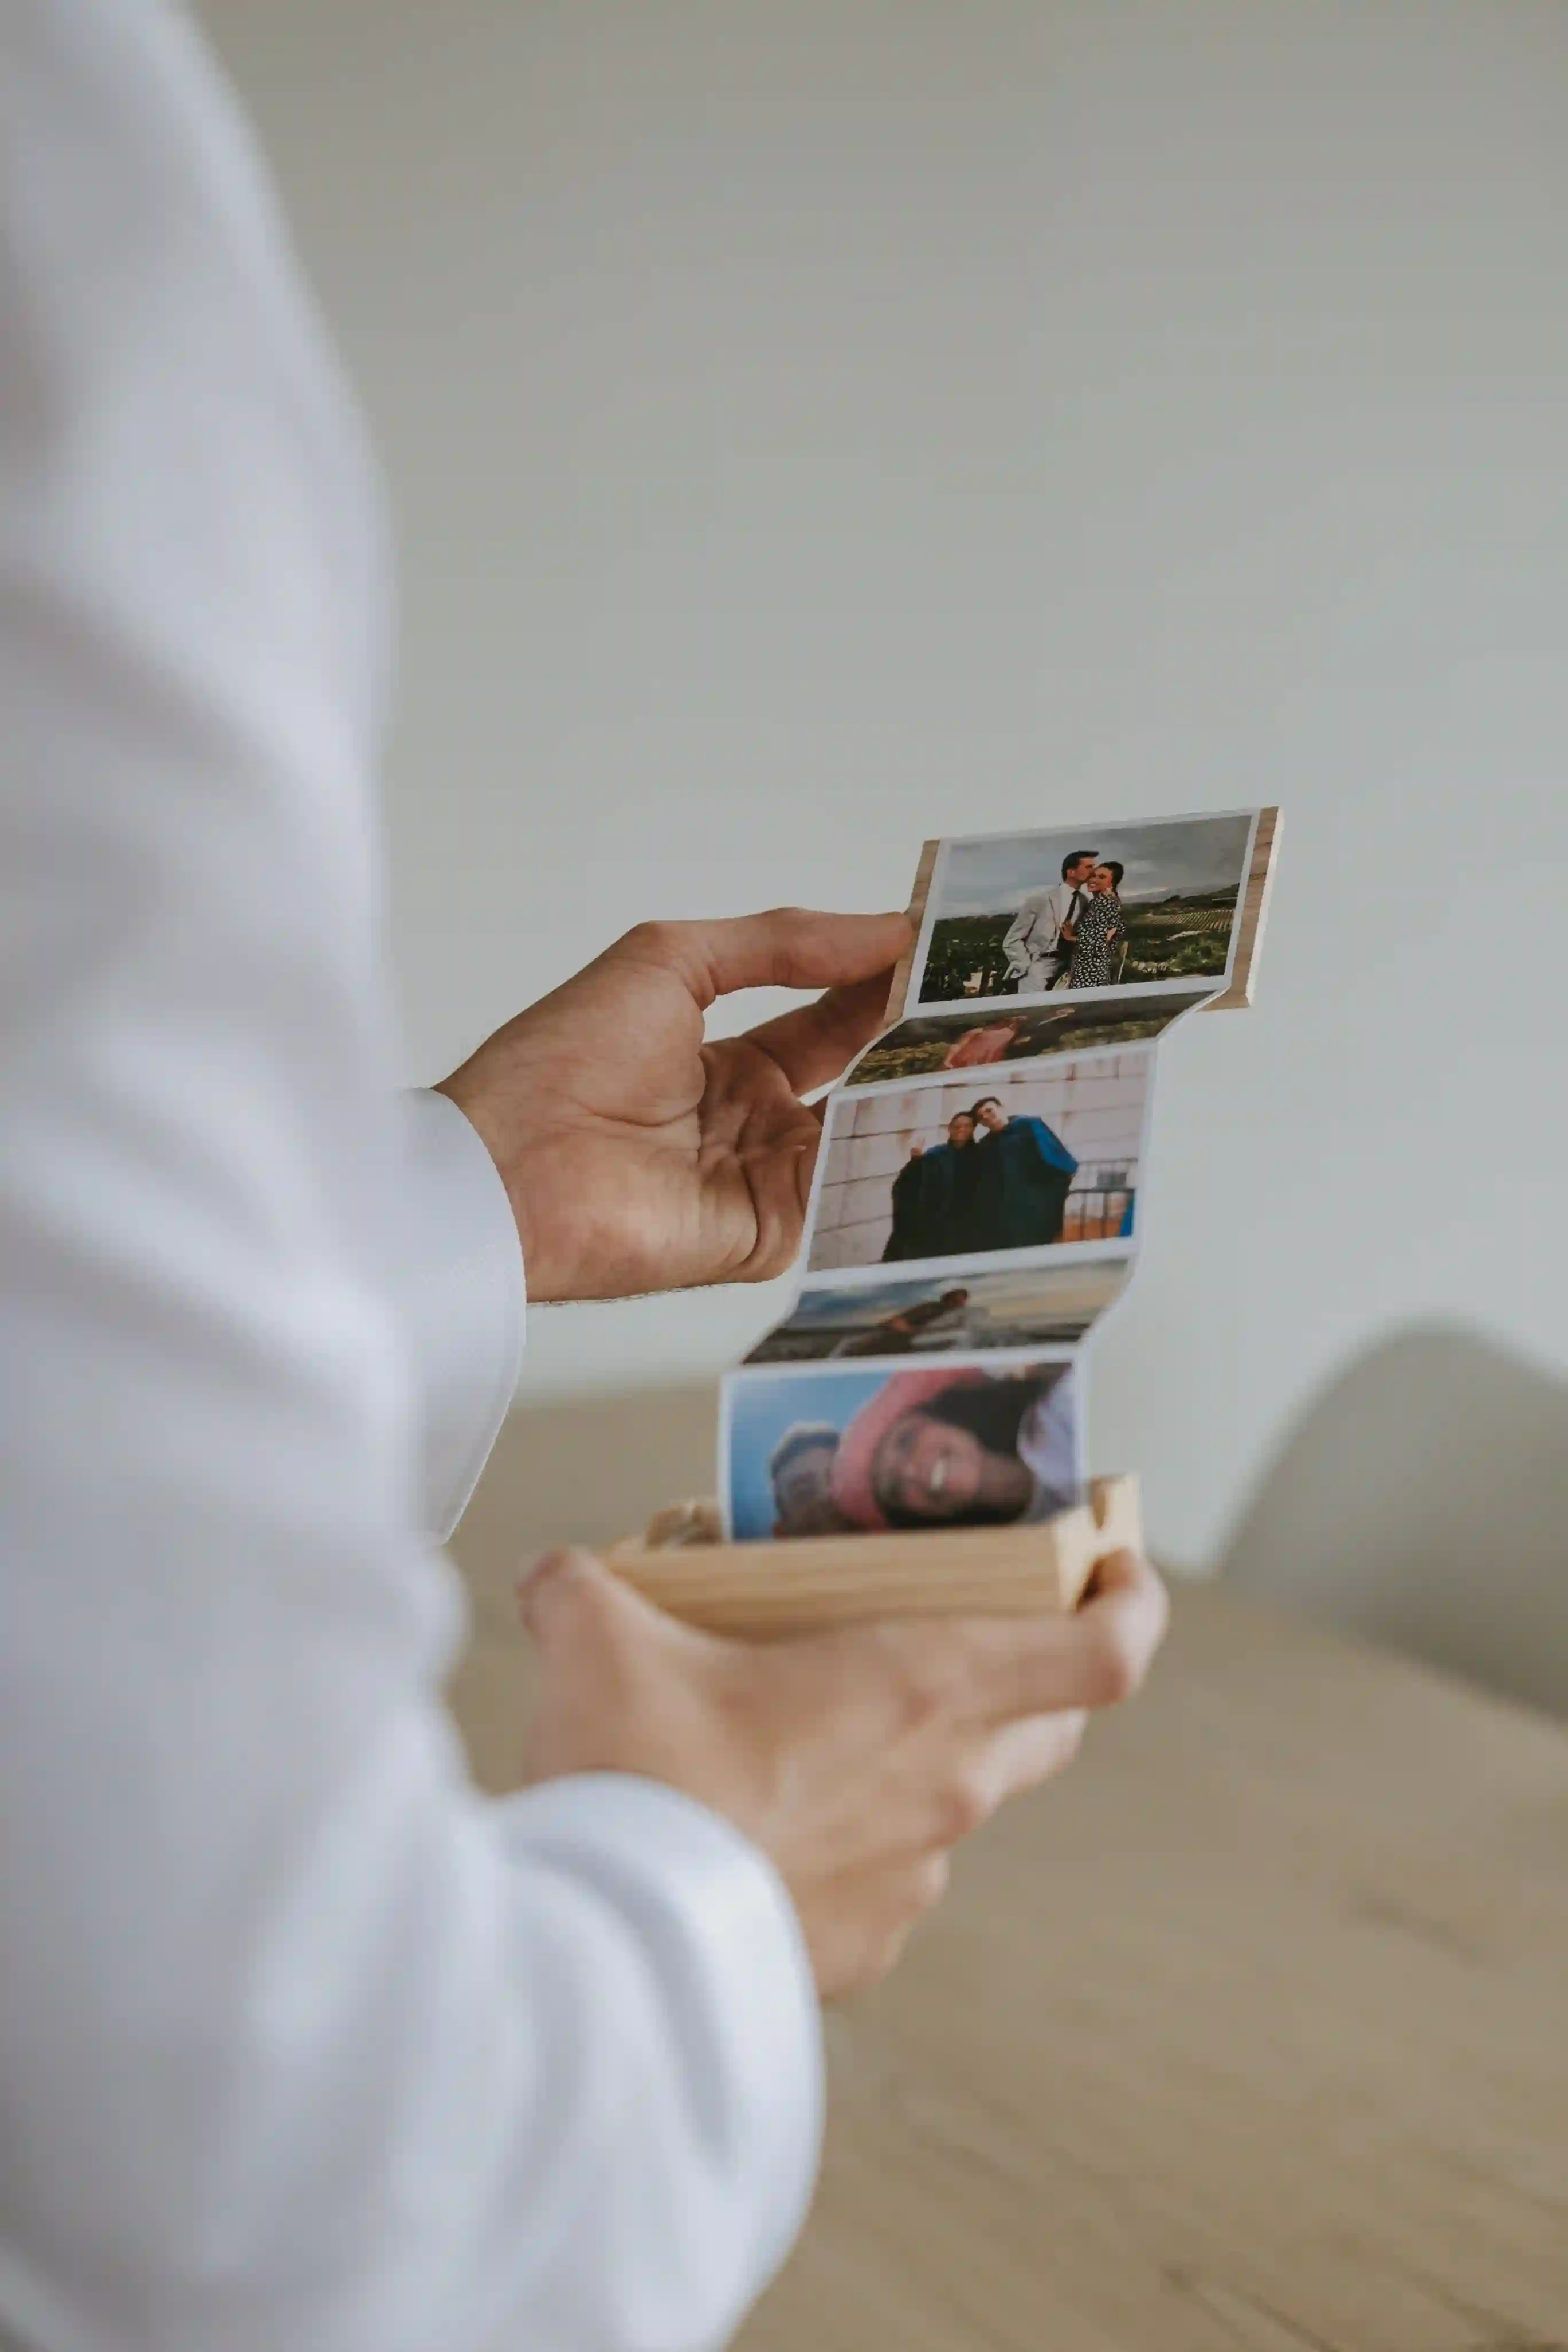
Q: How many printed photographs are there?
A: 5